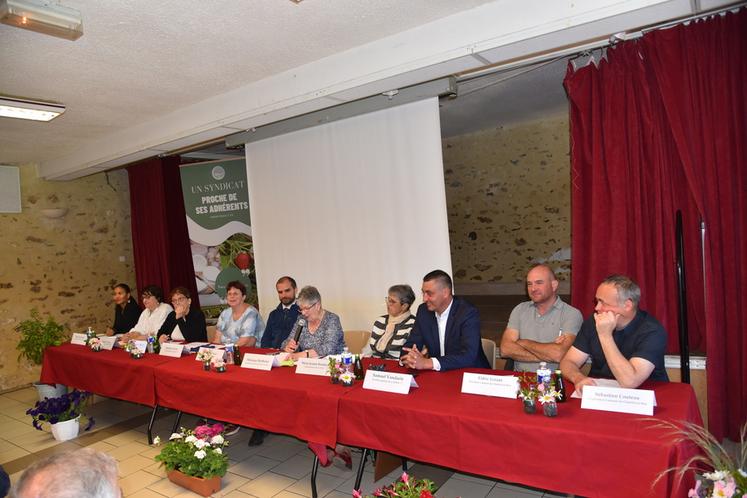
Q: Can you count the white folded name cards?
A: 10